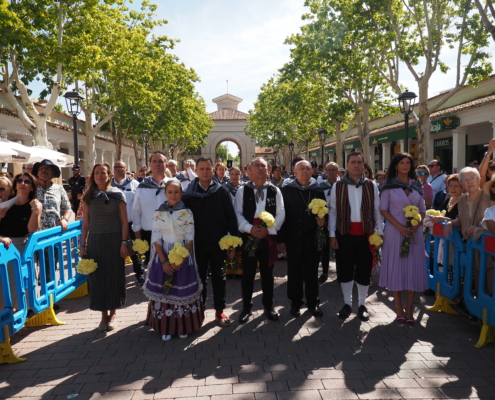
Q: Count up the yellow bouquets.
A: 9